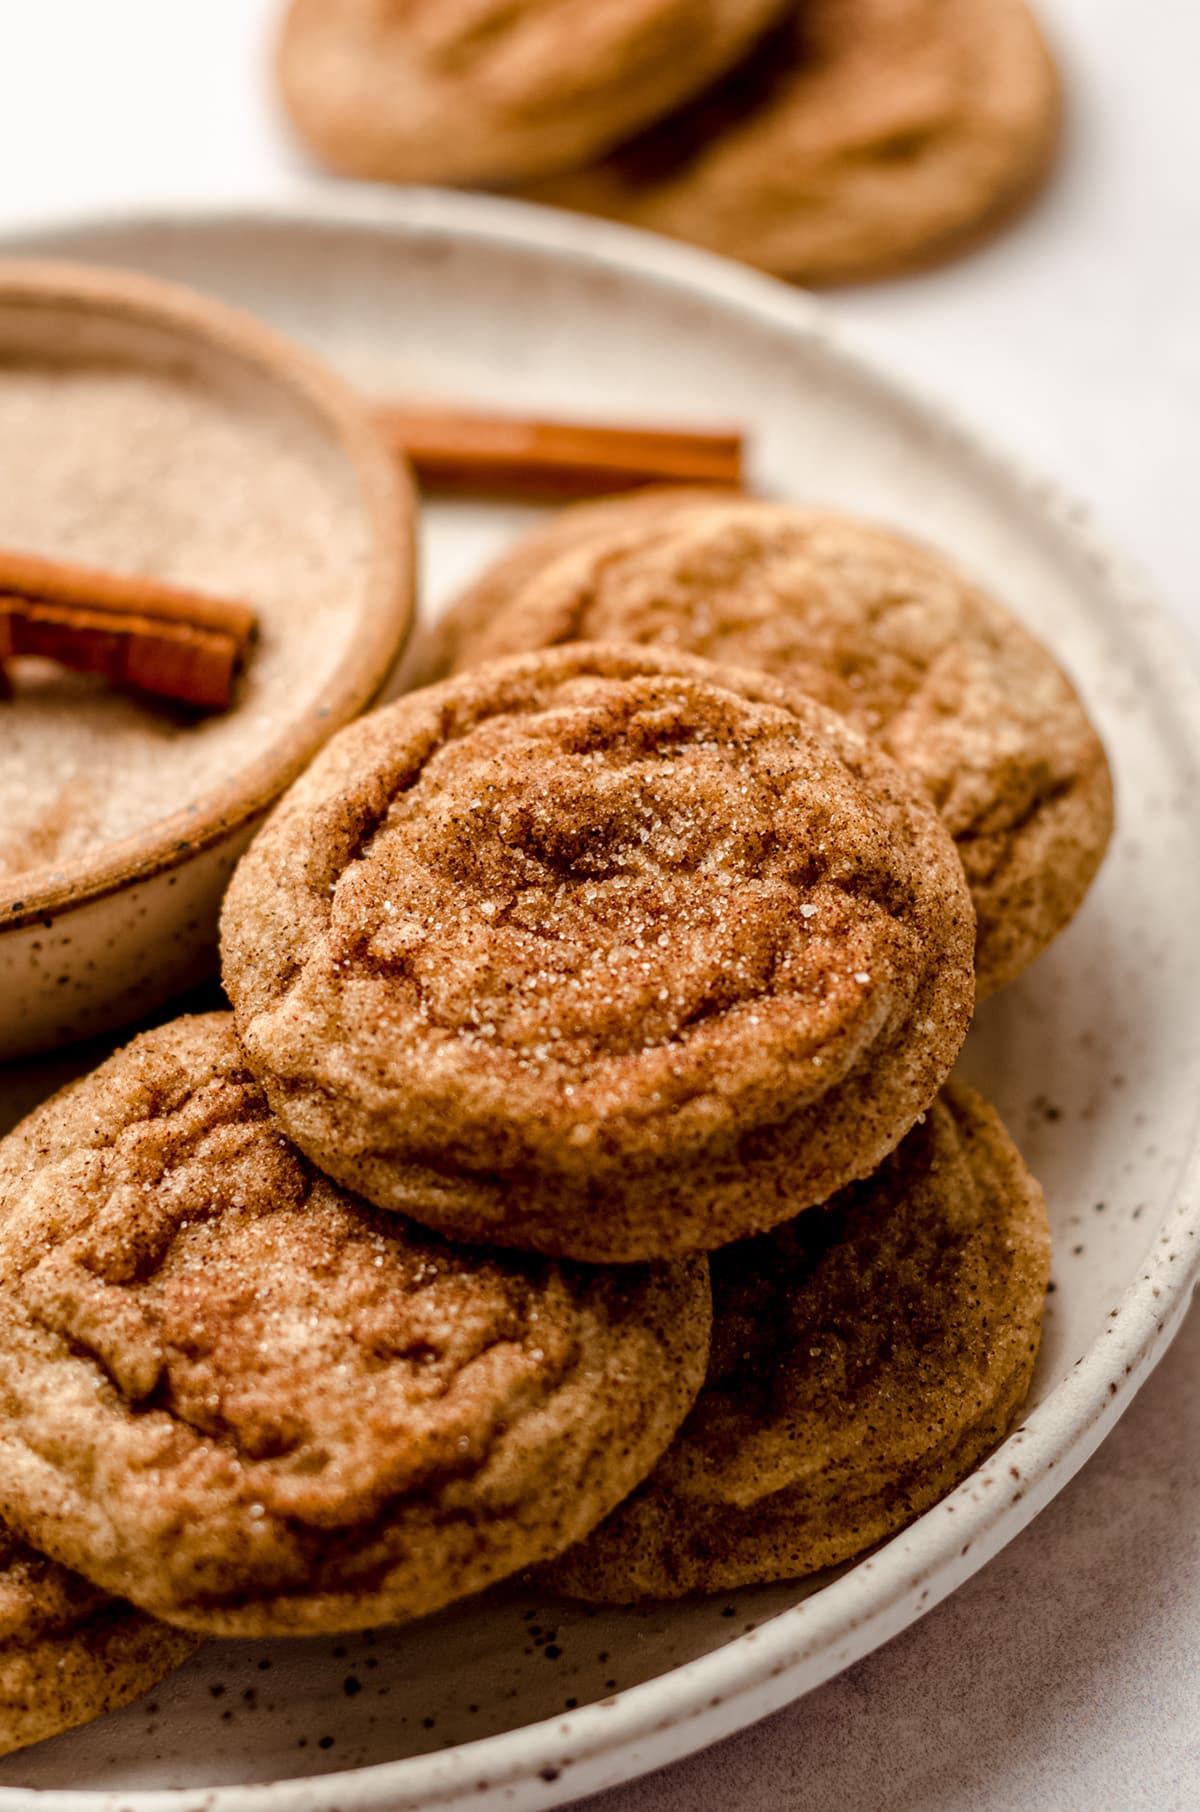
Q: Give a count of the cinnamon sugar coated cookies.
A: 8